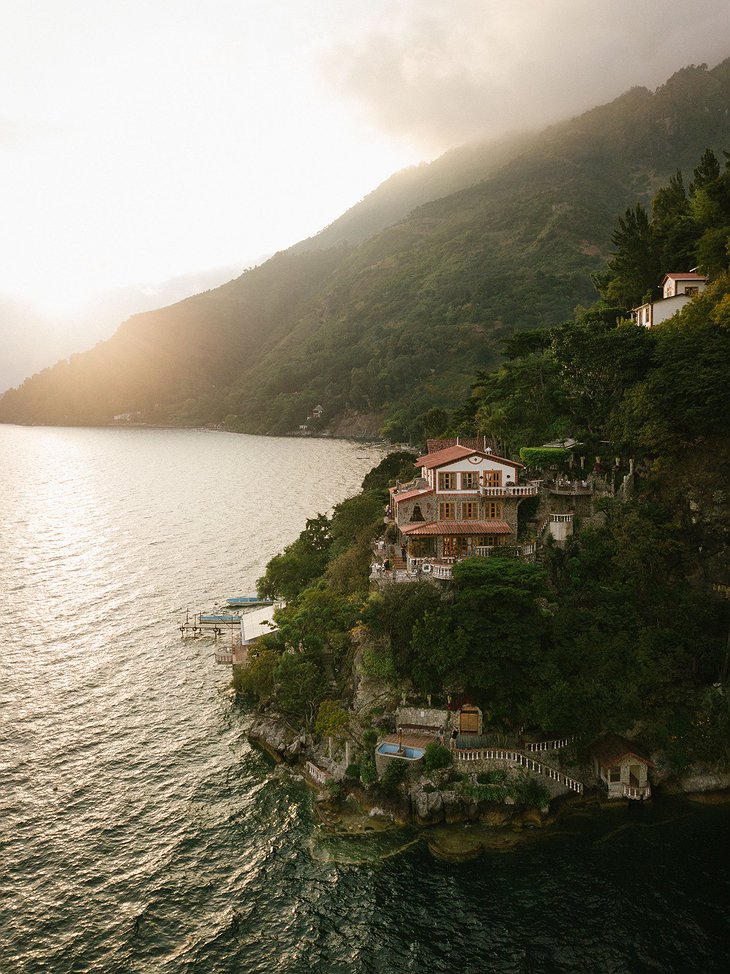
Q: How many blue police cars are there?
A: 0